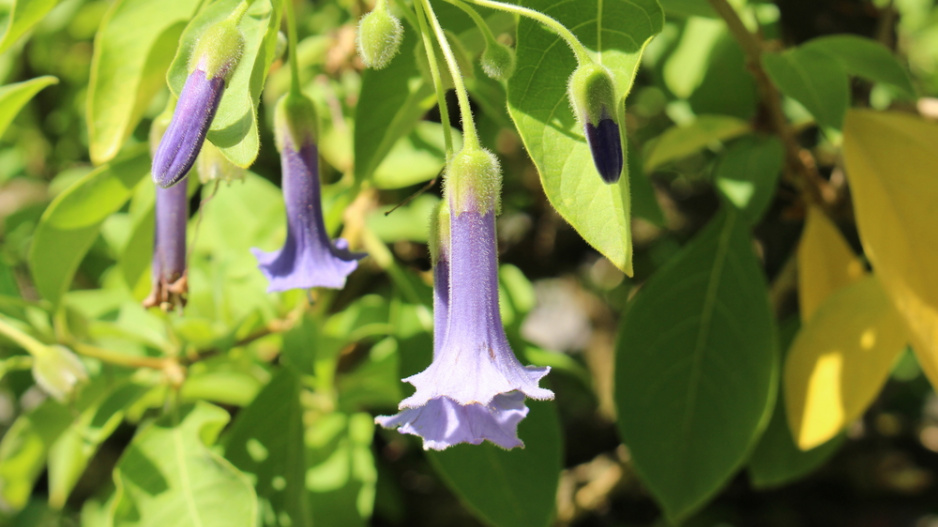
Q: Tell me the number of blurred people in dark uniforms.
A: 0